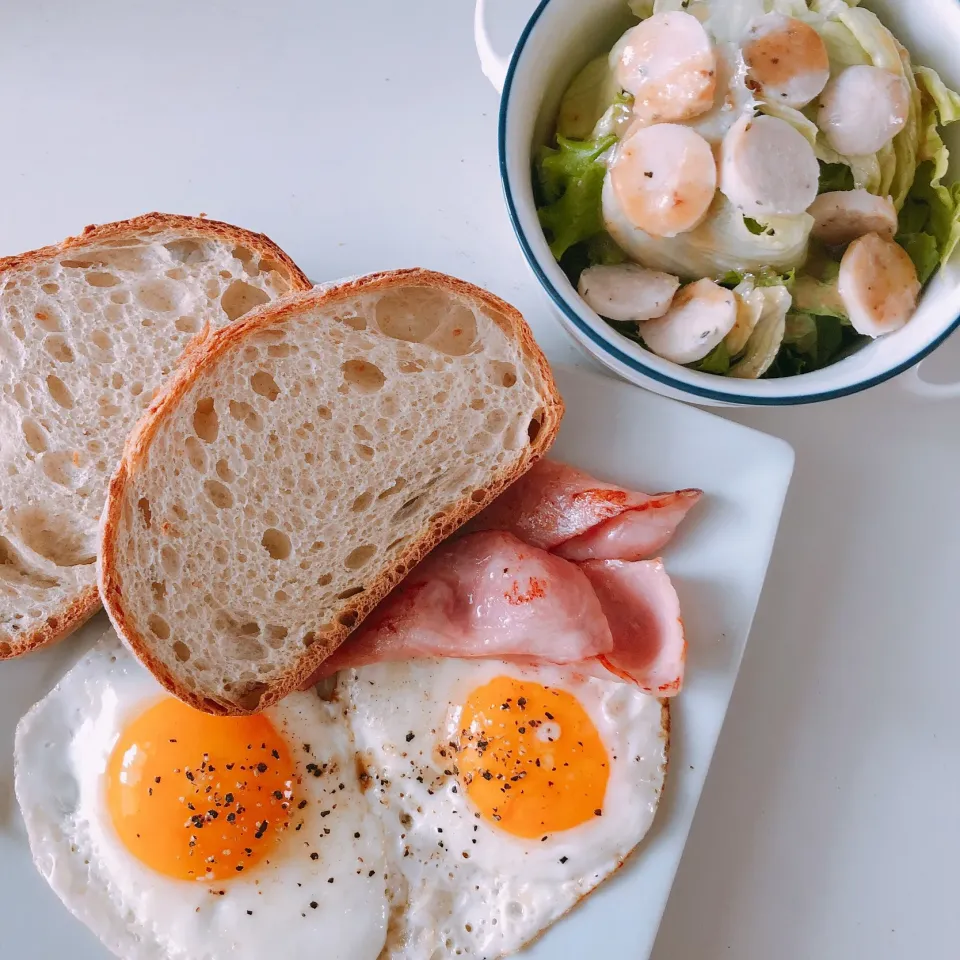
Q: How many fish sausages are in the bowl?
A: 9